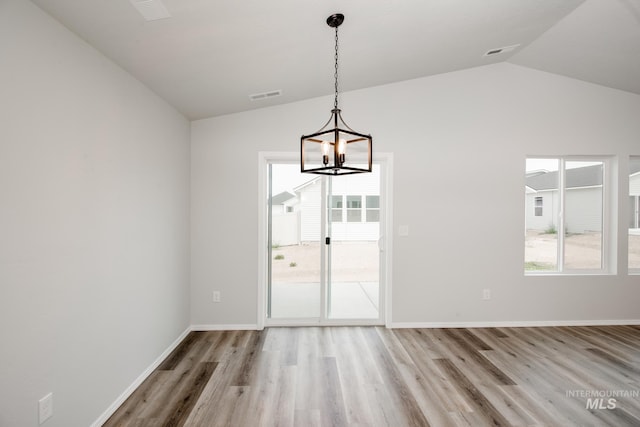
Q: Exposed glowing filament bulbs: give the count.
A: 2